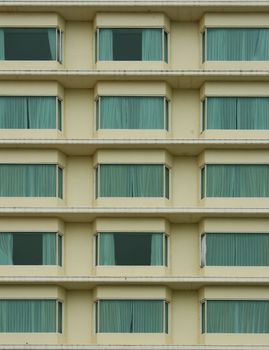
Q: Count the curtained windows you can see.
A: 15